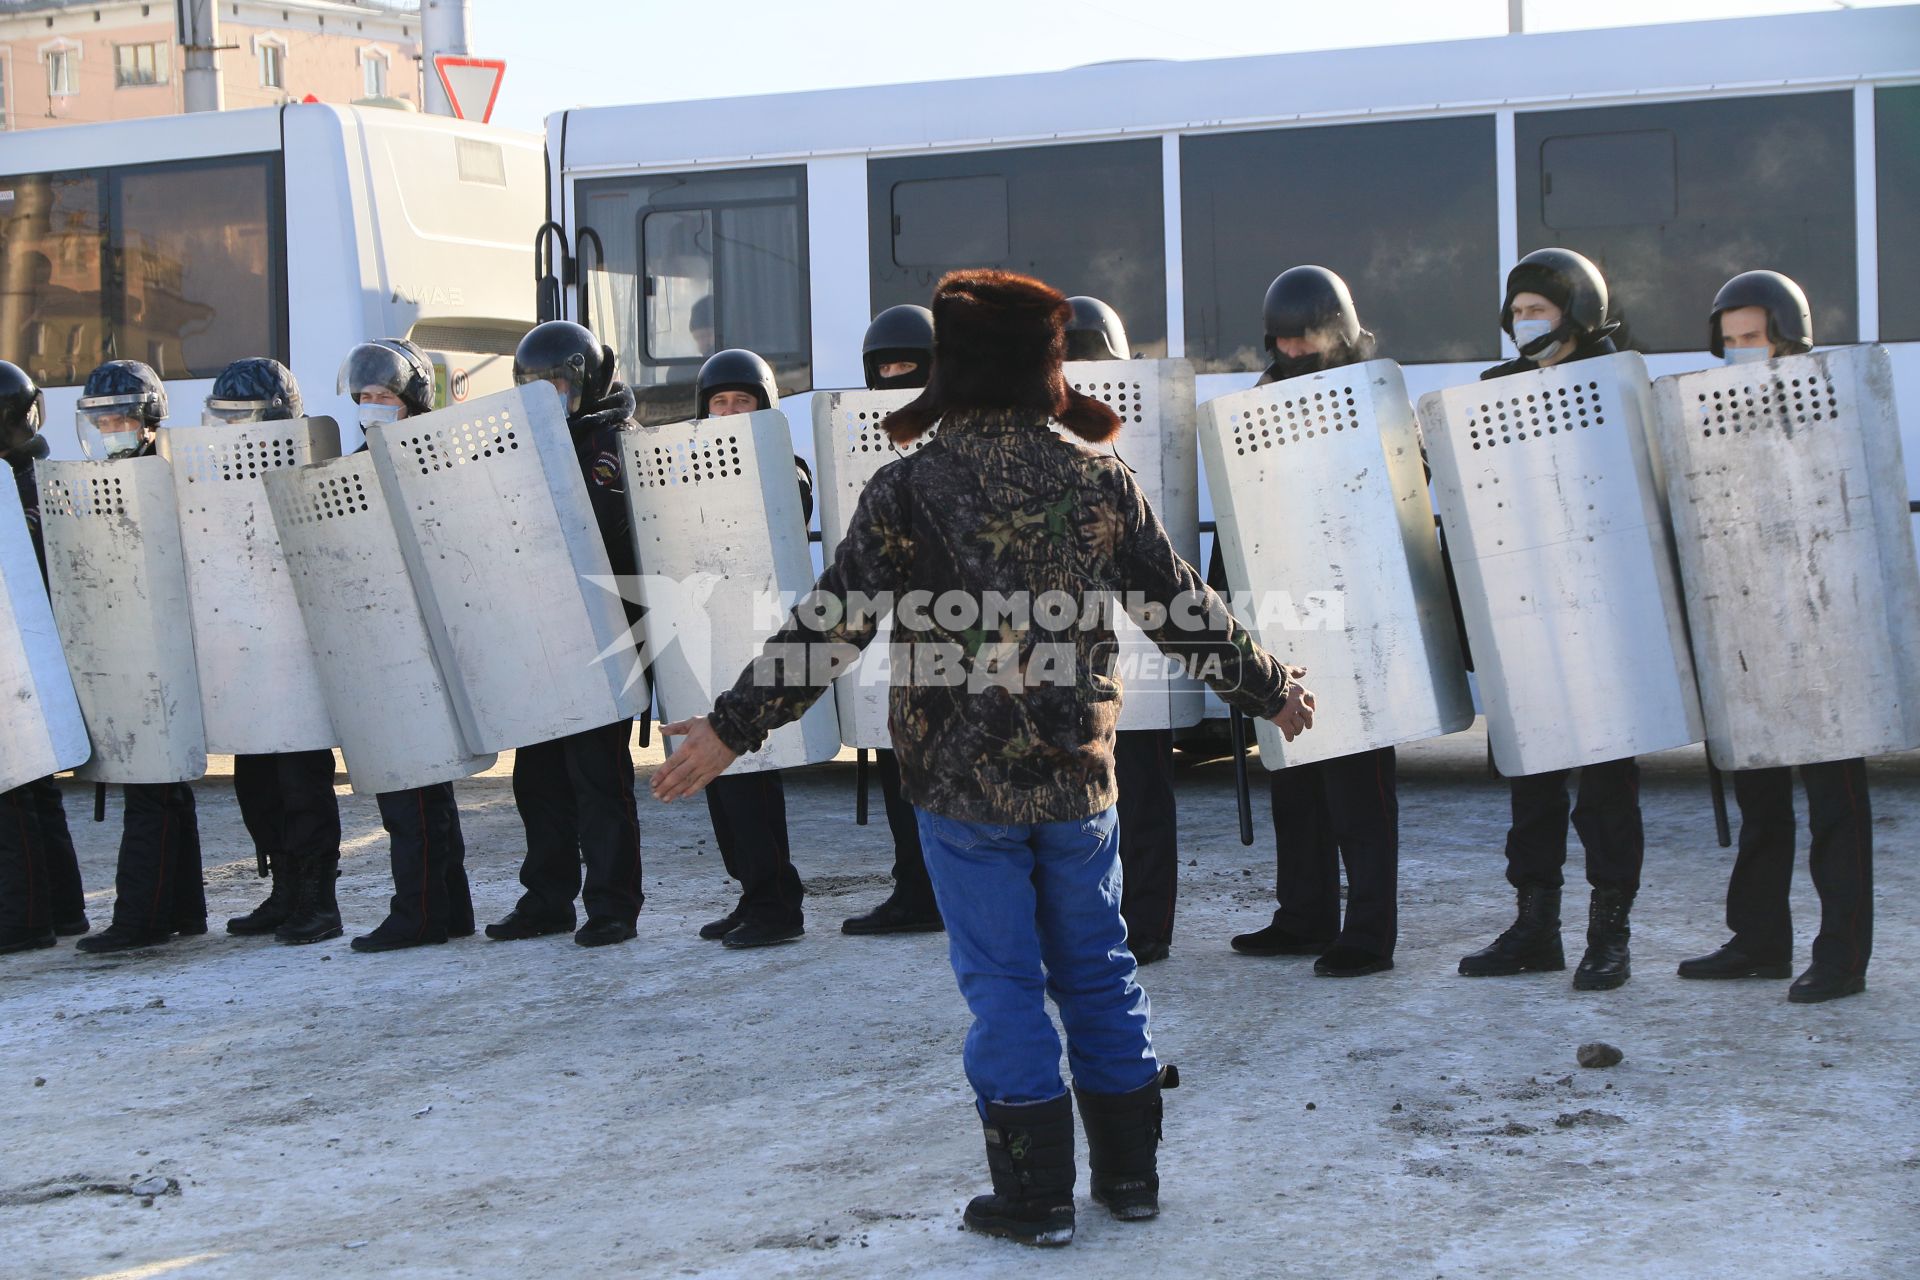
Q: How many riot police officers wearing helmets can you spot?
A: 11